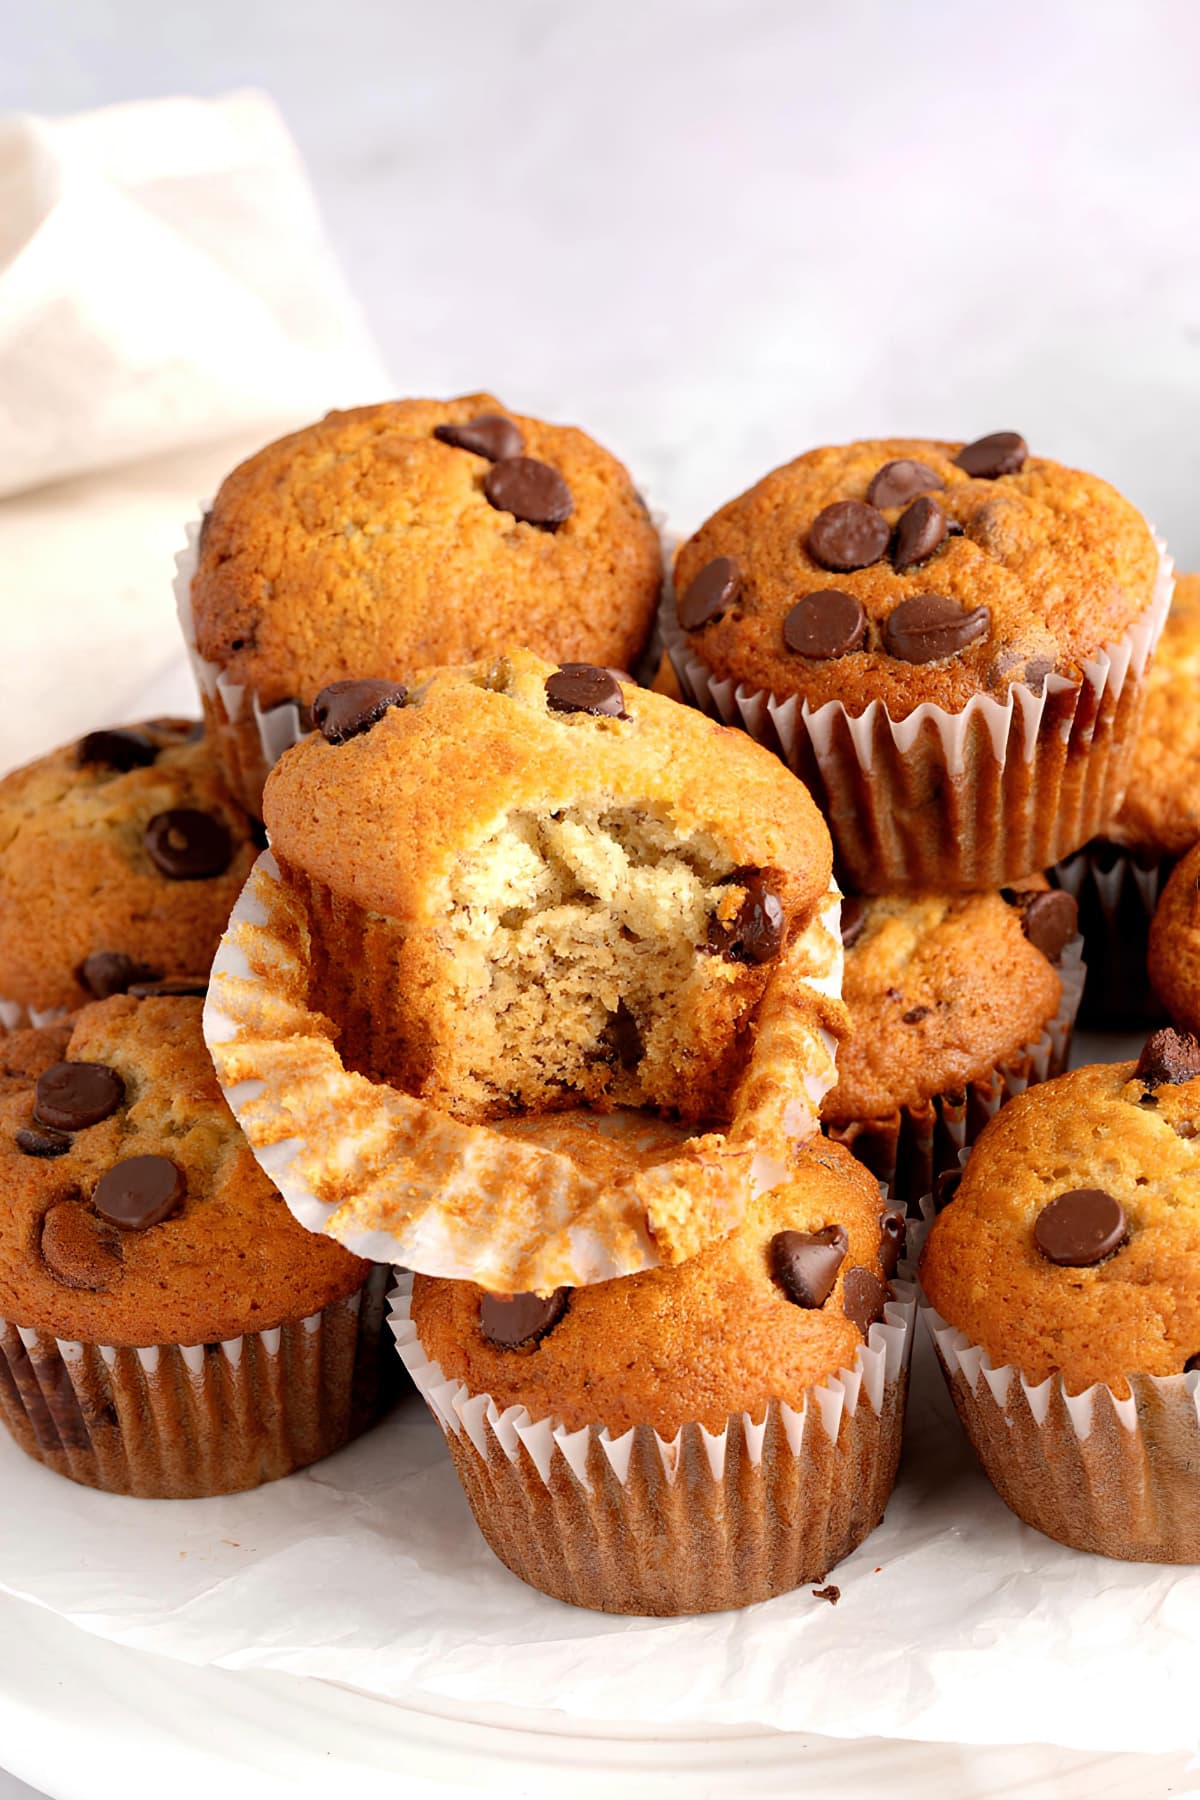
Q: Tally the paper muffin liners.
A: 9